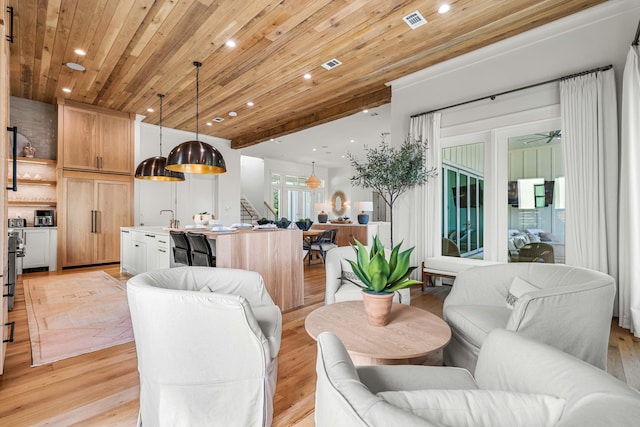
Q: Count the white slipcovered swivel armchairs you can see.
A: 4